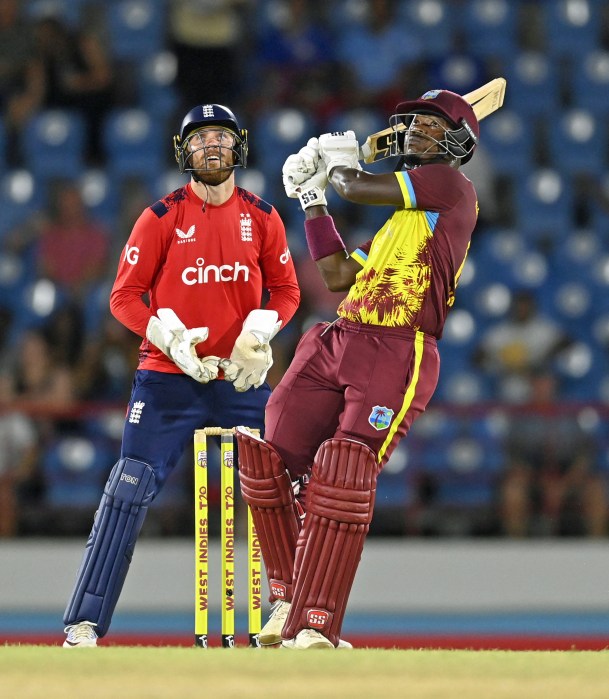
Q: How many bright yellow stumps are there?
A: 3